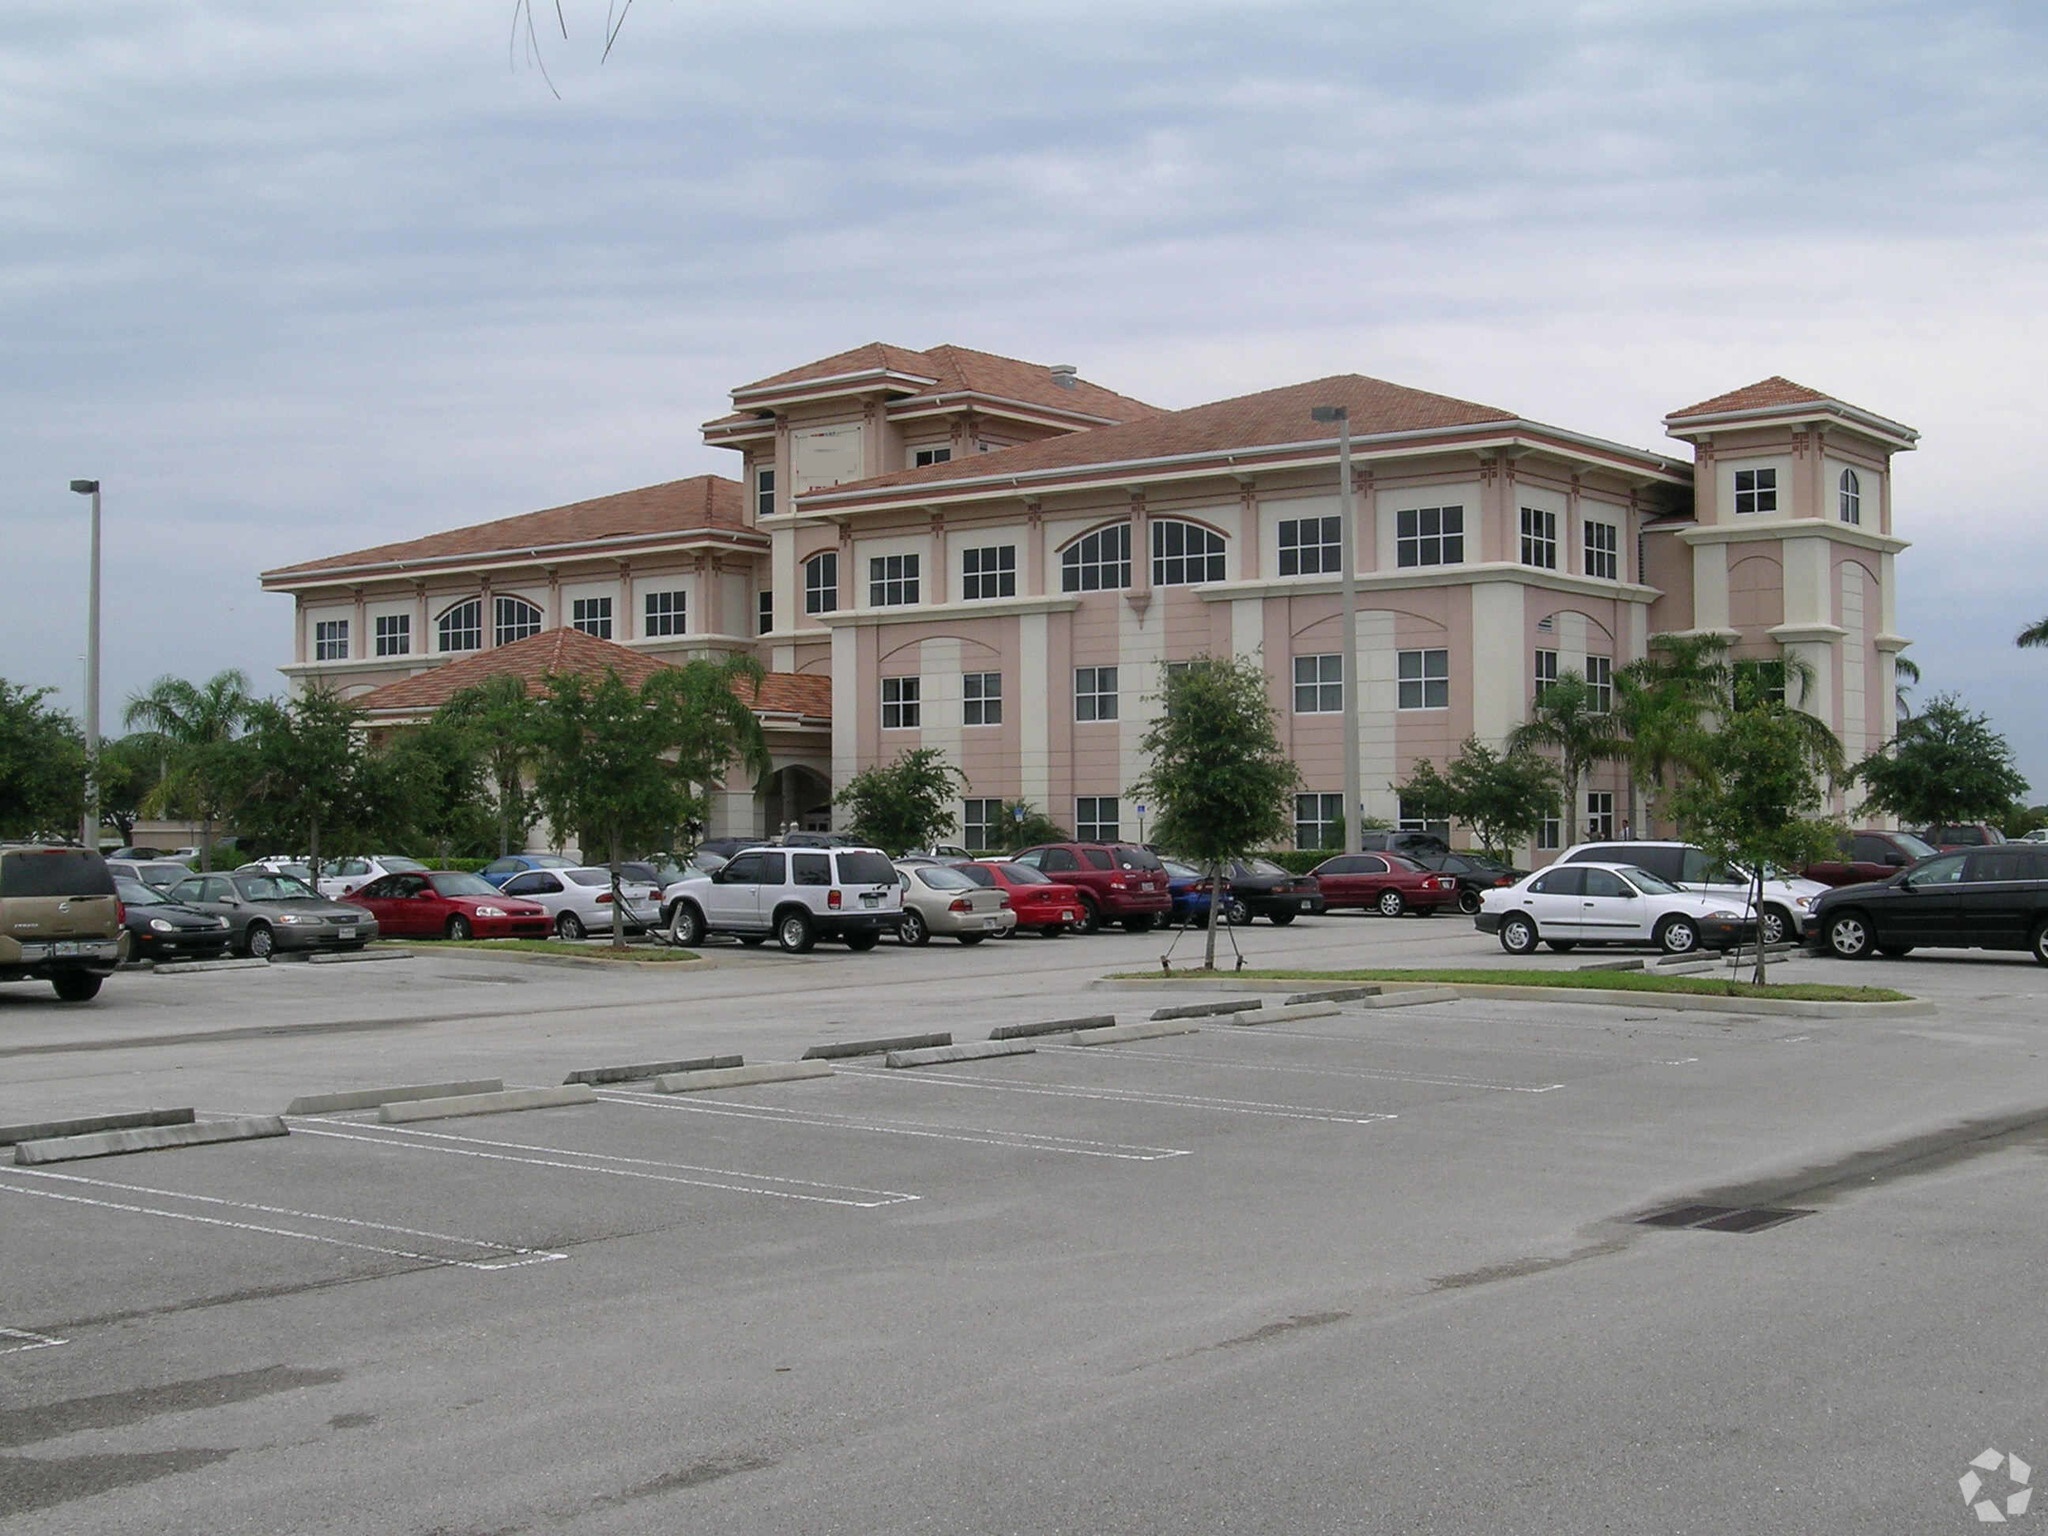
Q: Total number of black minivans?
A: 1